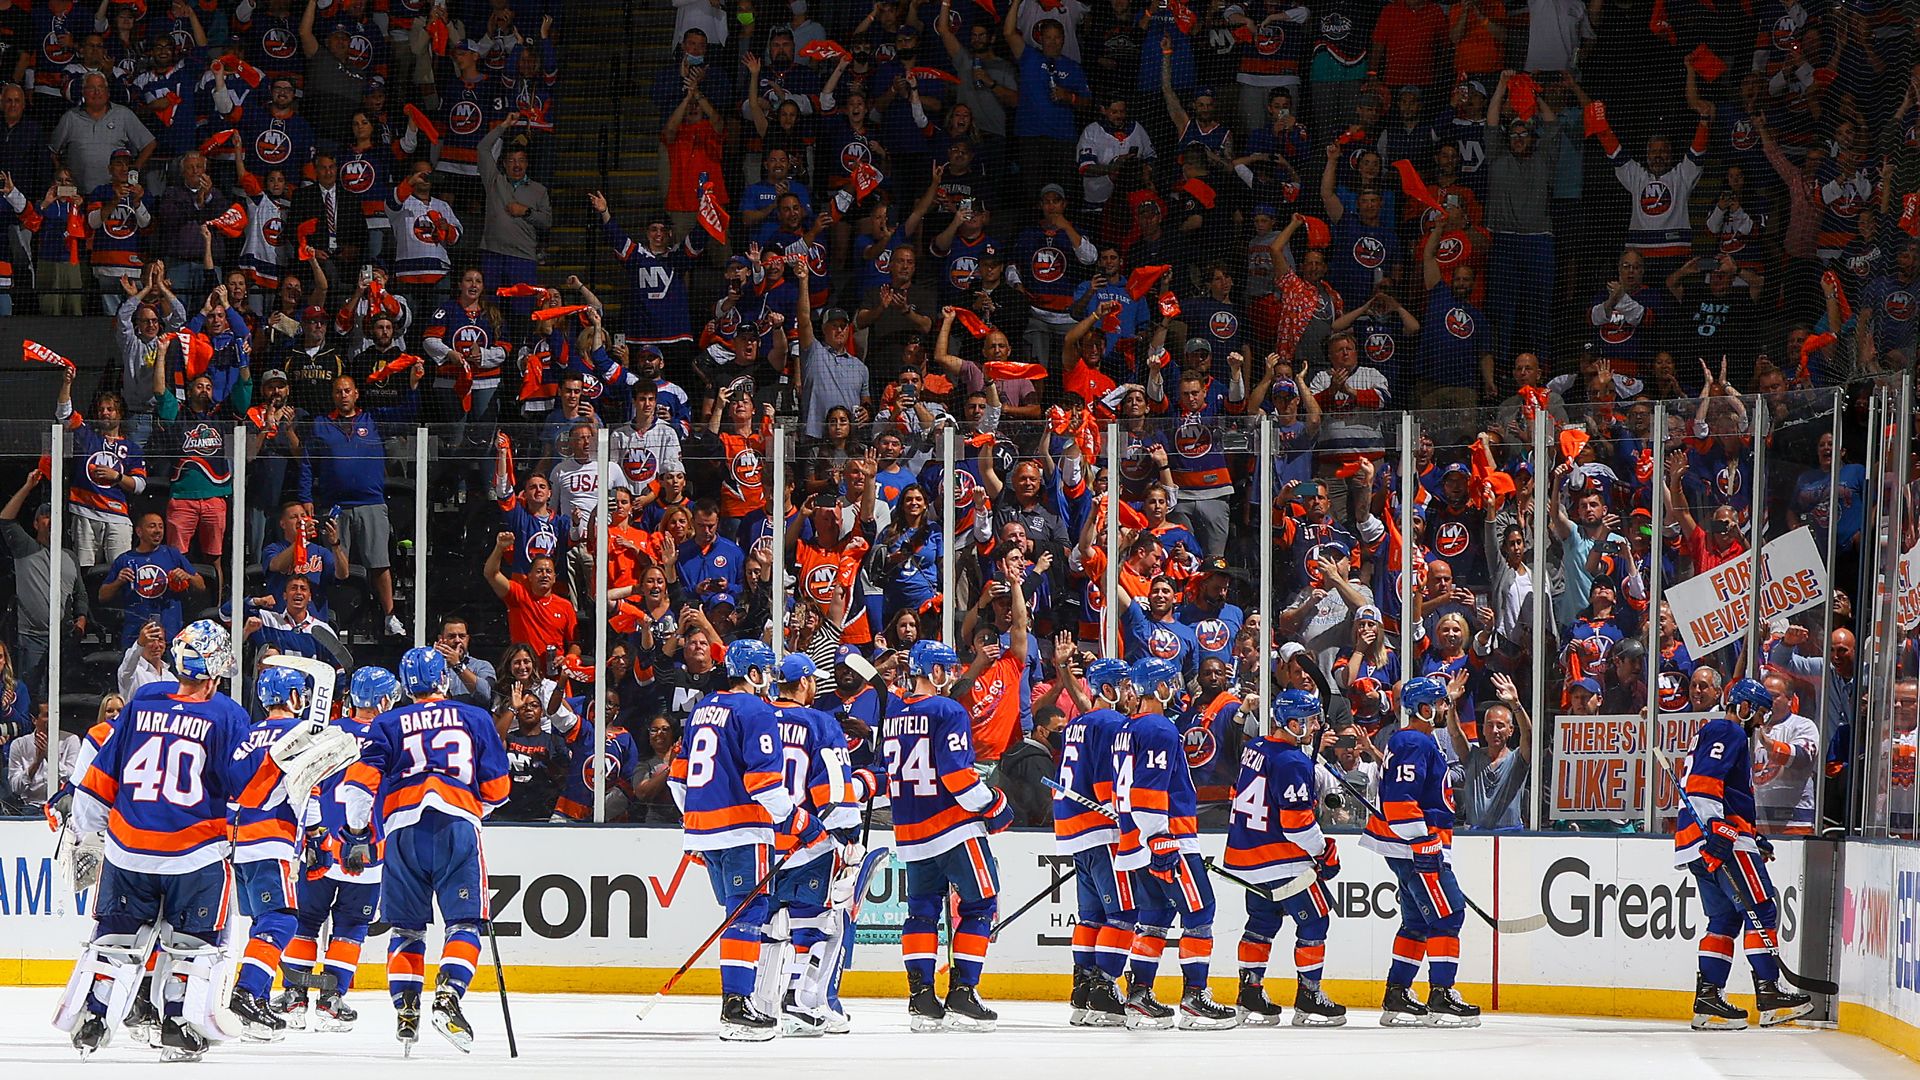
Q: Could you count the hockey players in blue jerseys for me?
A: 13